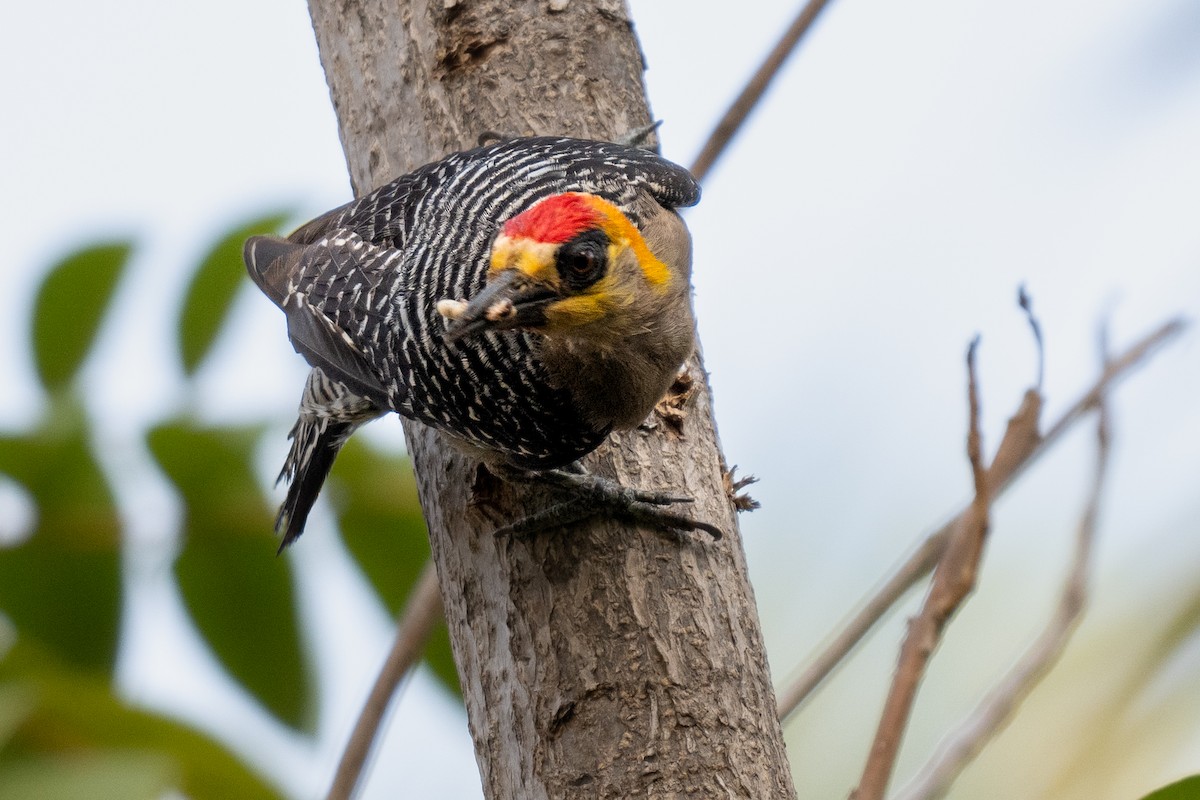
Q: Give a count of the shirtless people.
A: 0